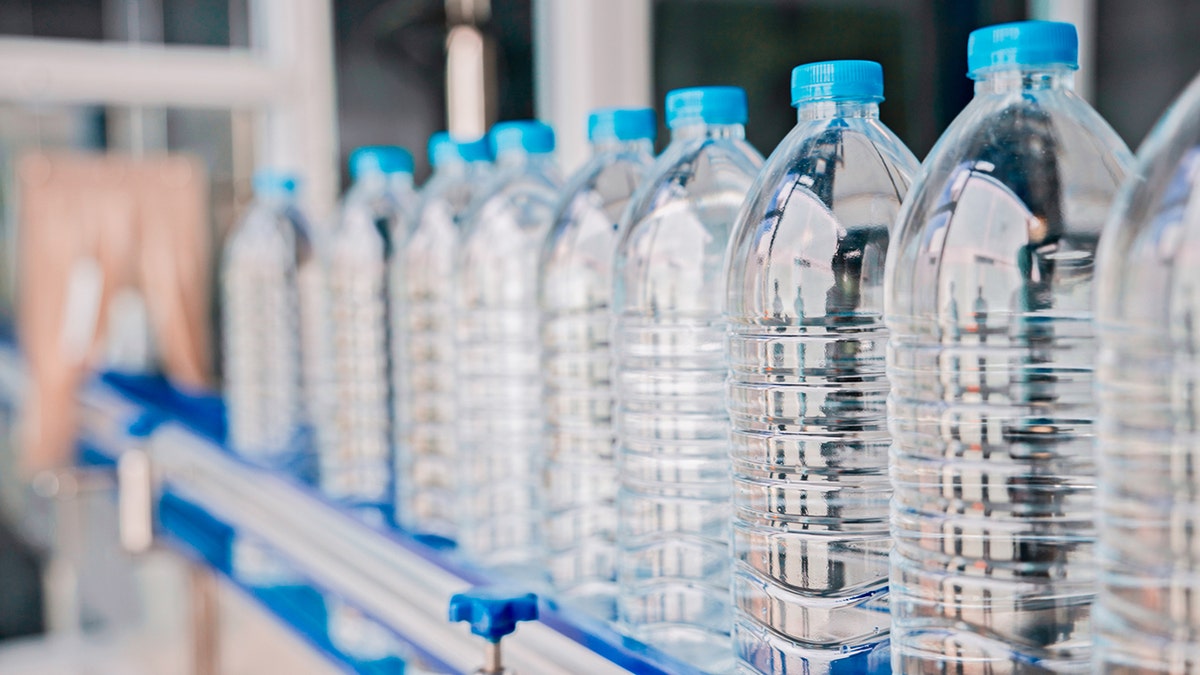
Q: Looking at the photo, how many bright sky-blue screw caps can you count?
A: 8